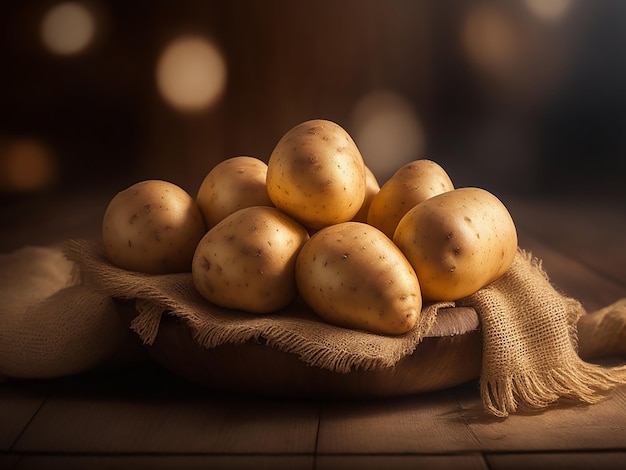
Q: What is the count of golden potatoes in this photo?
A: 8